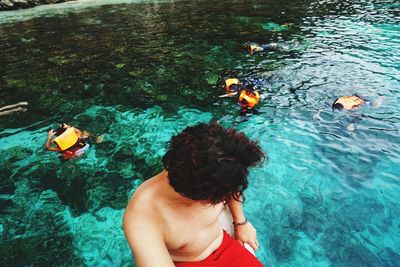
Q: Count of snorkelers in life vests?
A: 5